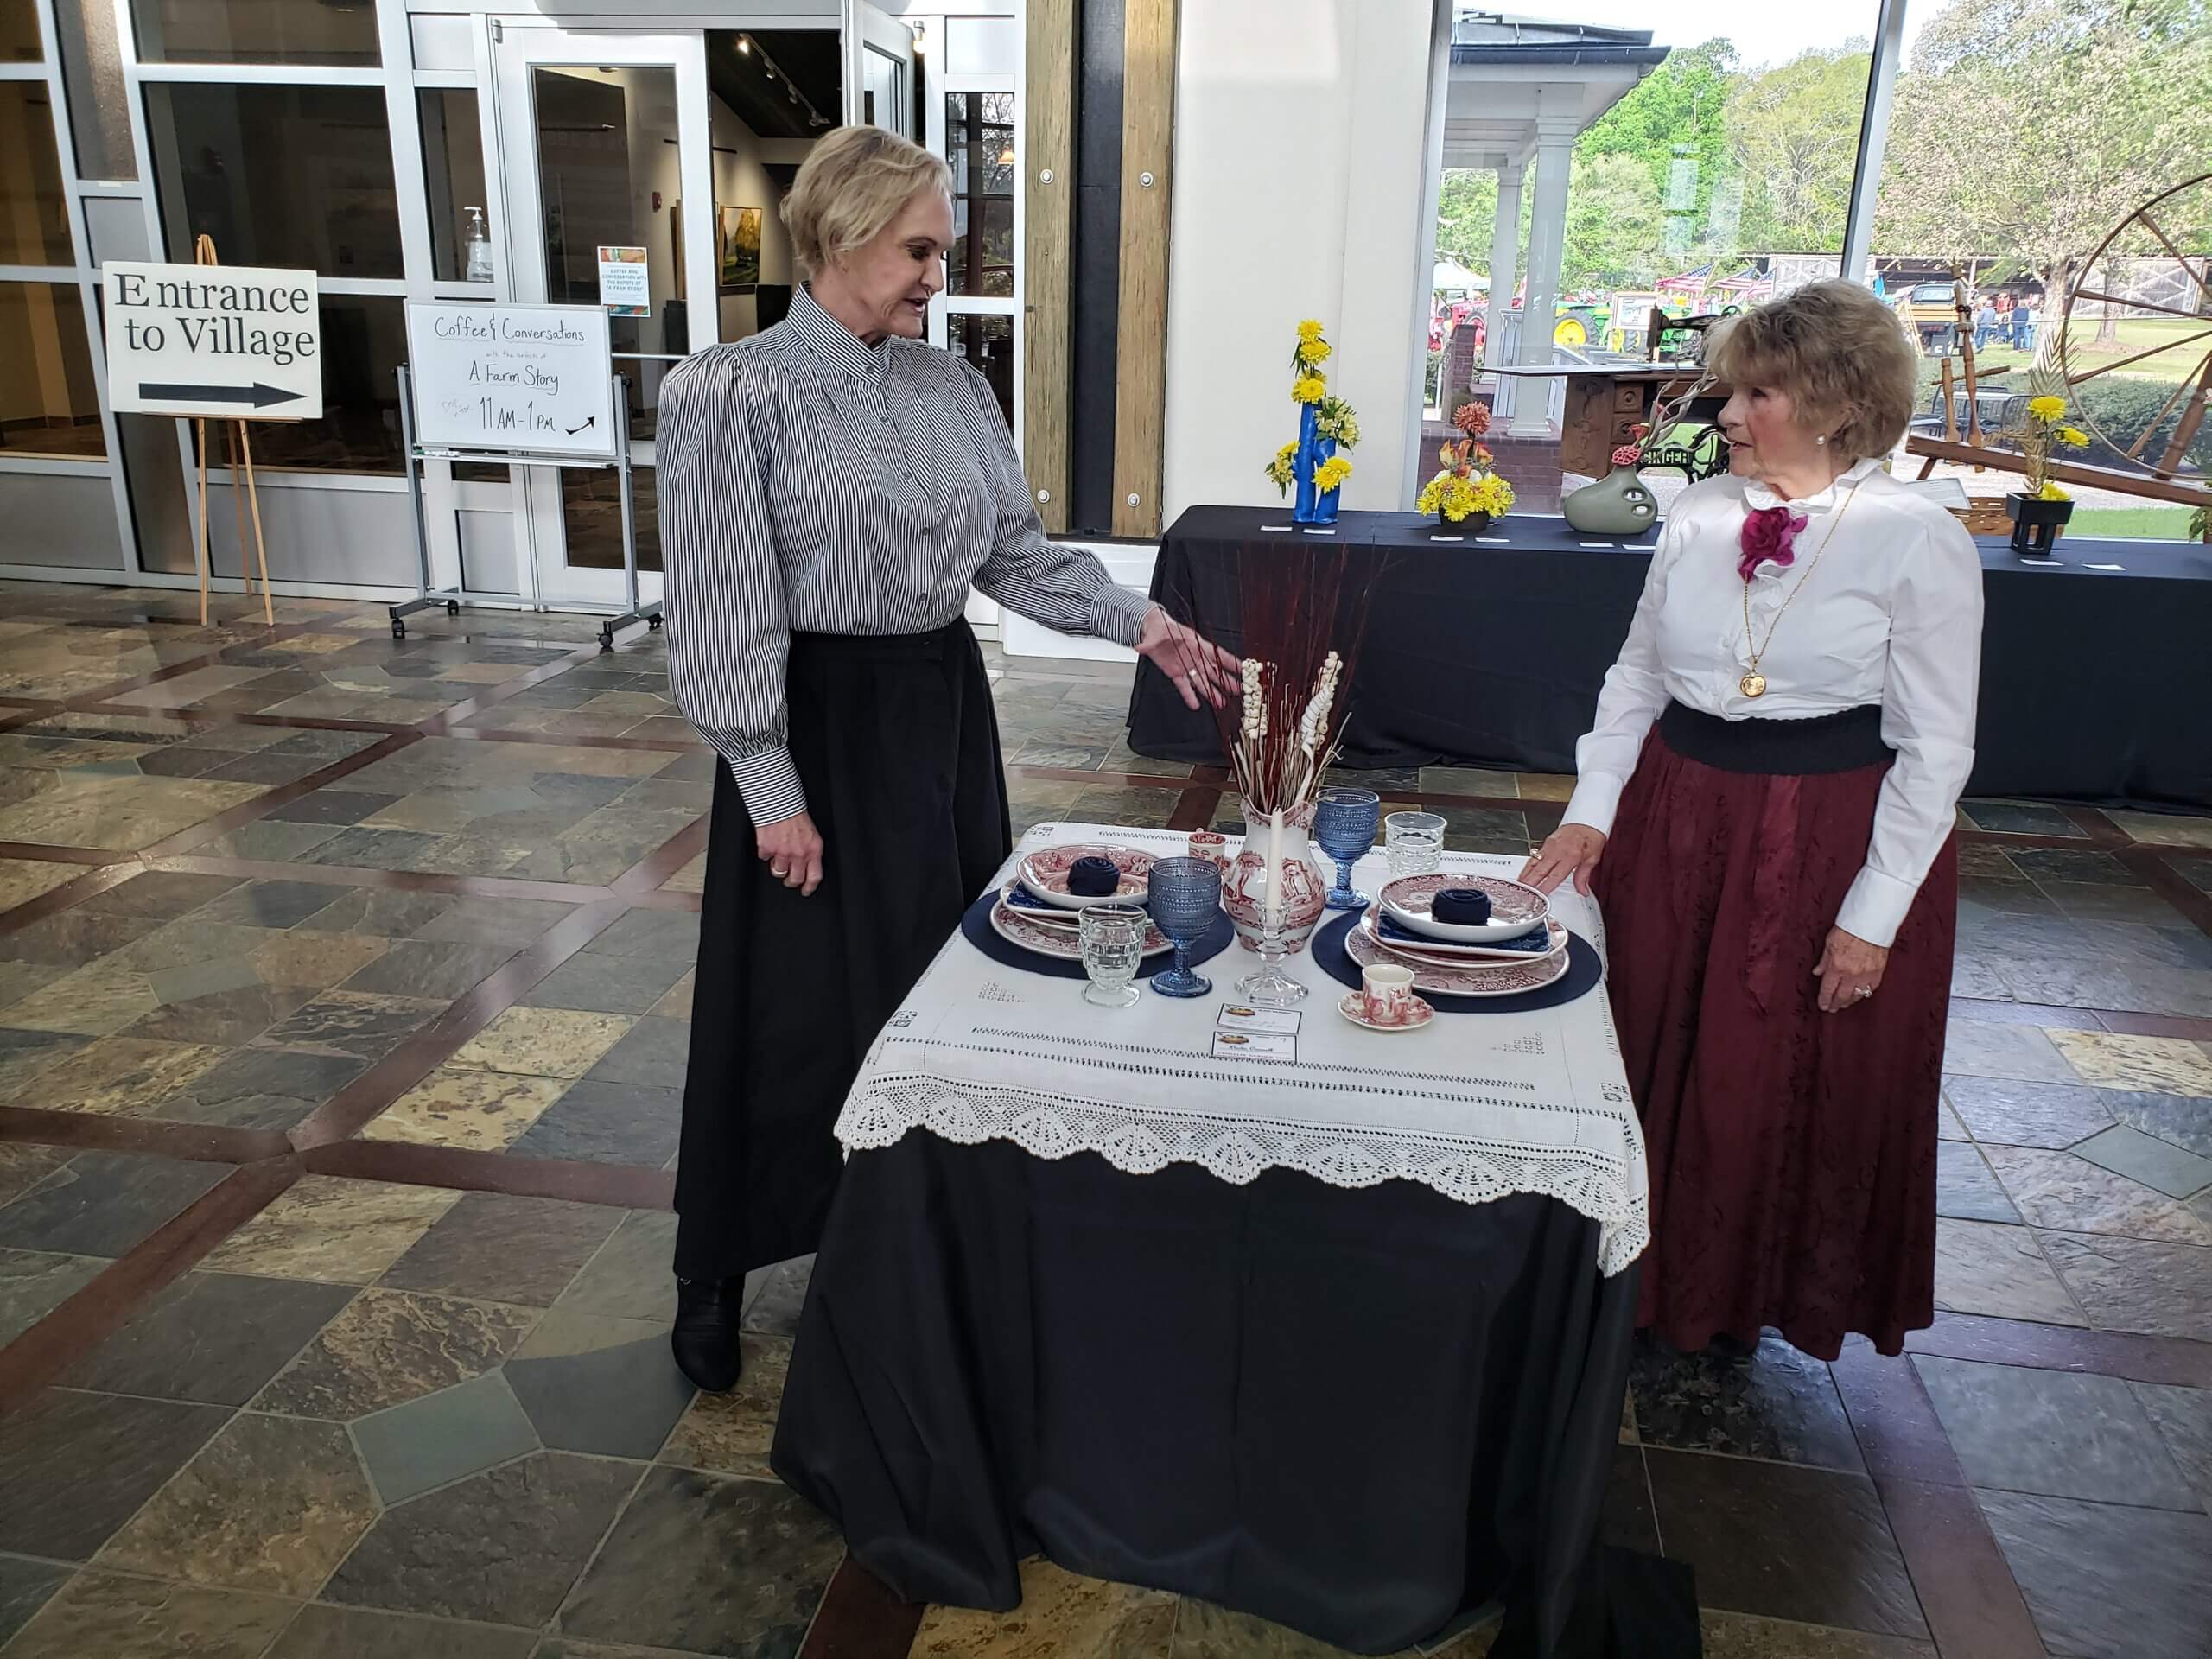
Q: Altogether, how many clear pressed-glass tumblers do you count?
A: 2